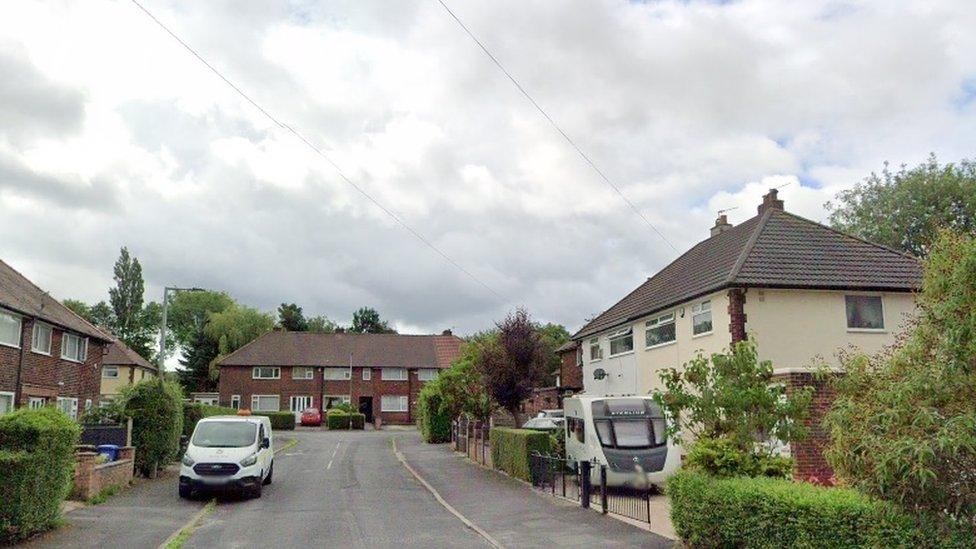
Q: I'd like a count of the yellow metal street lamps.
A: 0